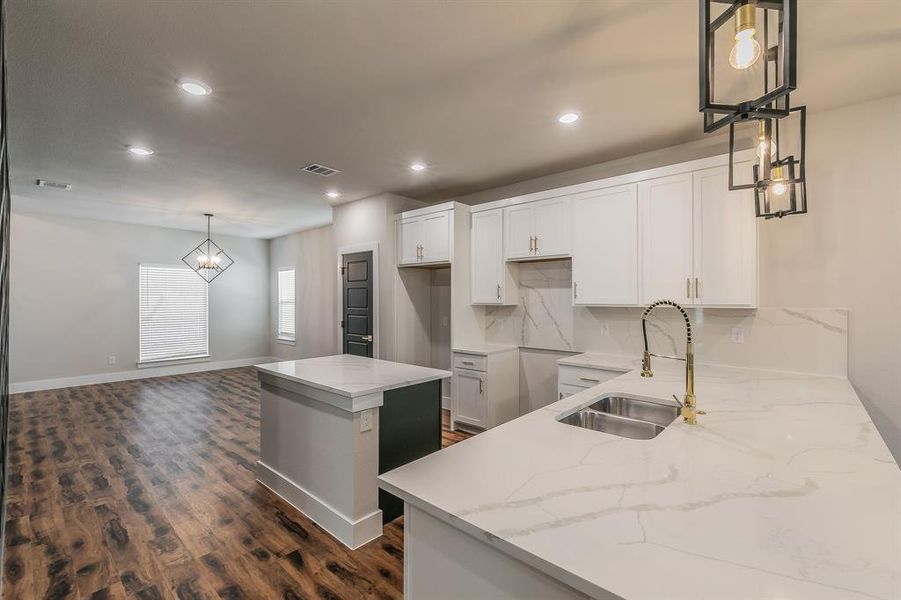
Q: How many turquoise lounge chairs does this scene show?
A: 0